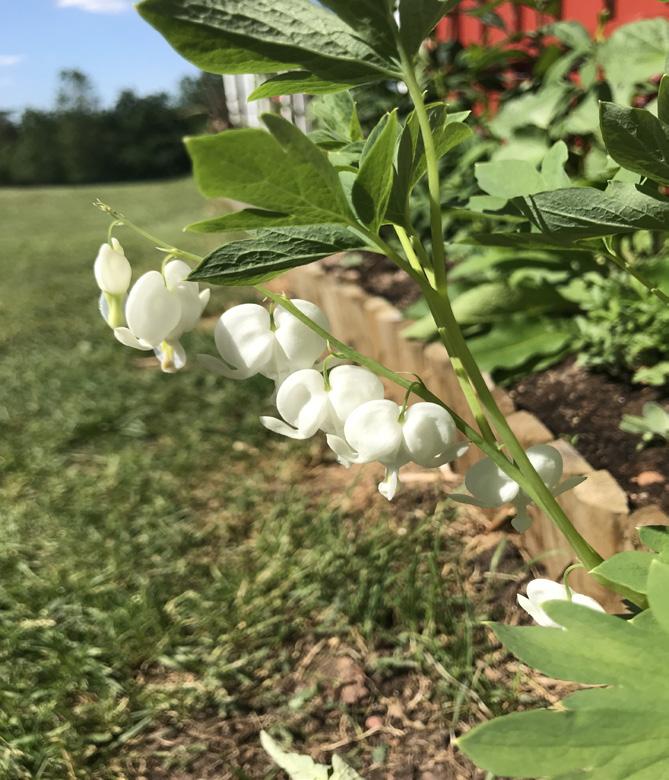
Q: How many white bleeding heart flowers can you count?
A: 7